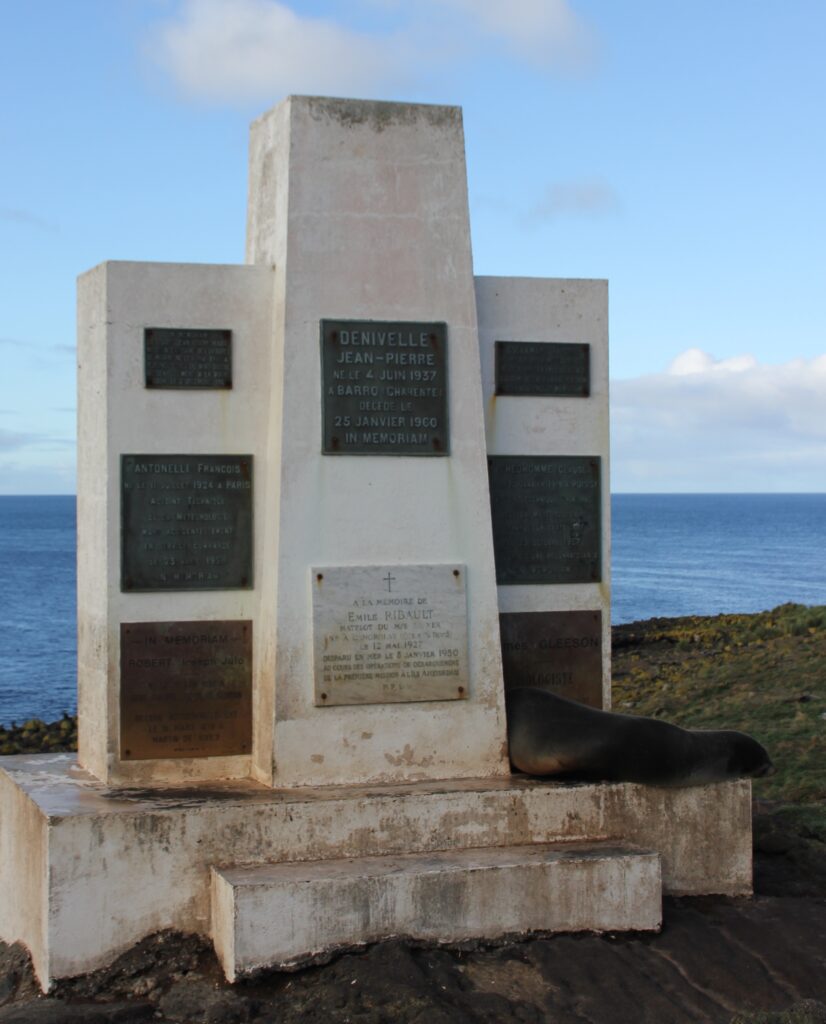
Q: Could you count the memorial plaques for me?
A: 8